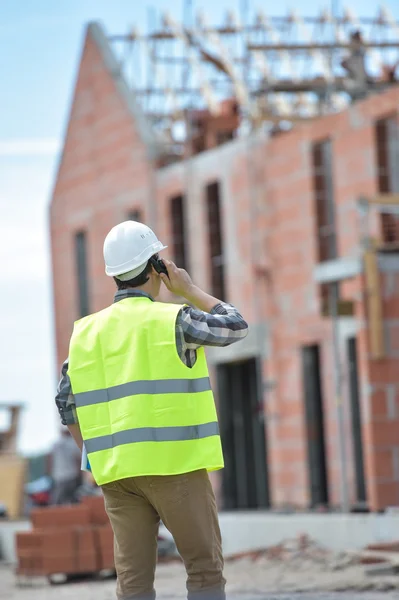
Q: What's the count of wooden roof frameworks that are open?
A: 1